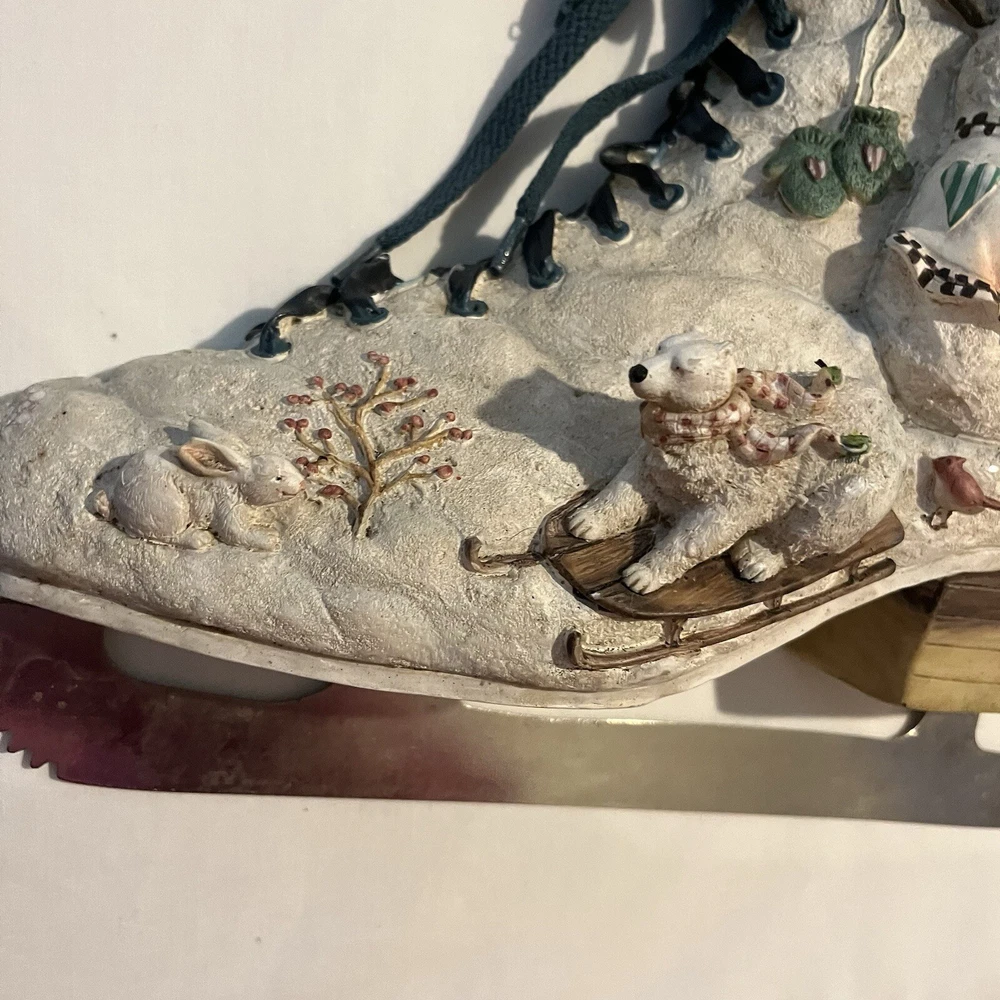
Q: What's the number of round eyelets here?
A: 9